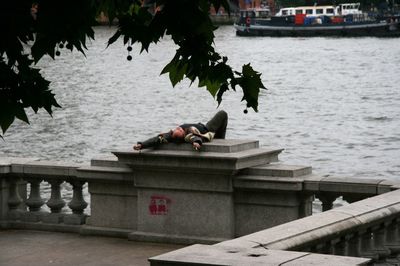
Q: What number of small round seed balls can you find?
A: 6